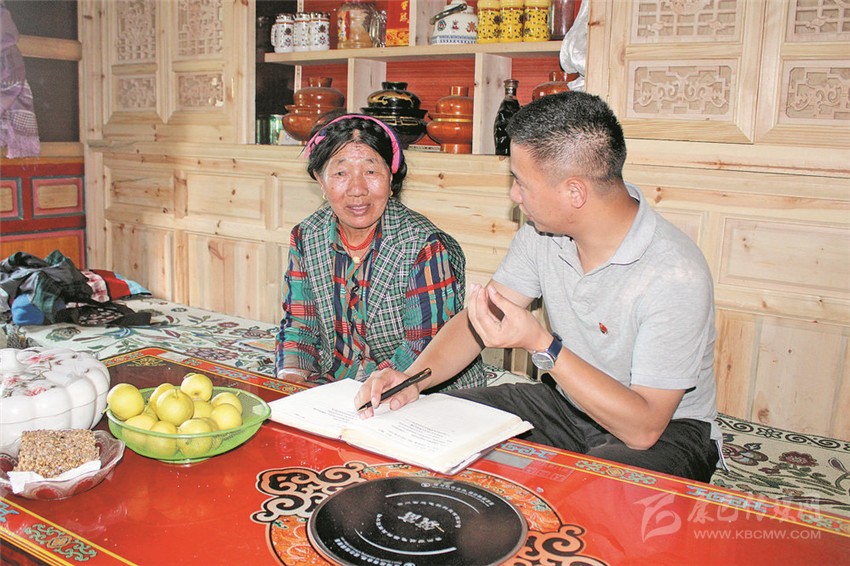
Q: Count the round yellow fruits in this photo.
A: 12